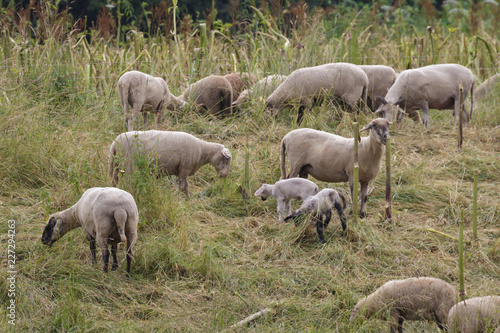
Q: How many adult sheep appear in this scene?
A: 13